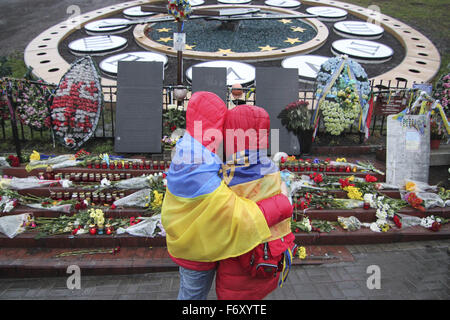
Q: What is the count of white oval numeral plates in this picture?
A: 12